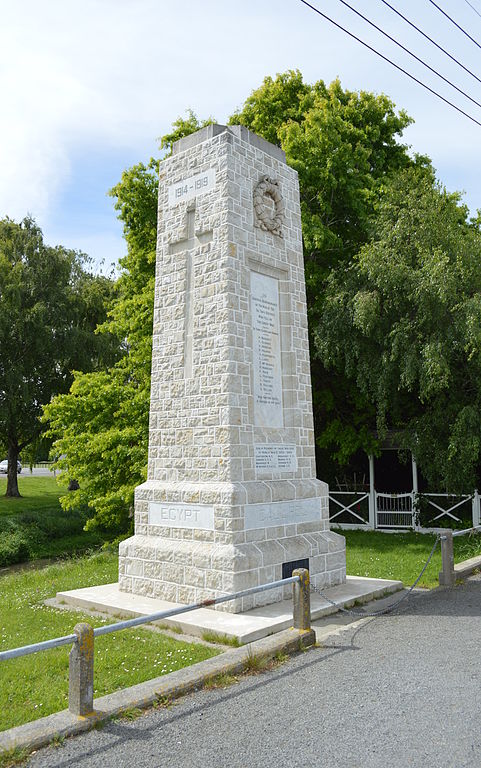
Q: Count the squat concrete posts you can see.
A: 3